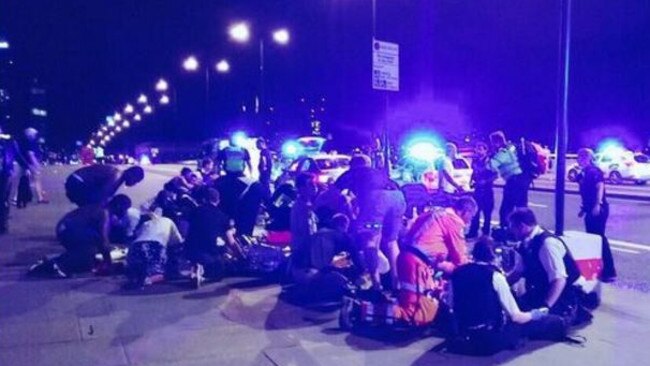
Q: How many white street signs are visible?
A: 1